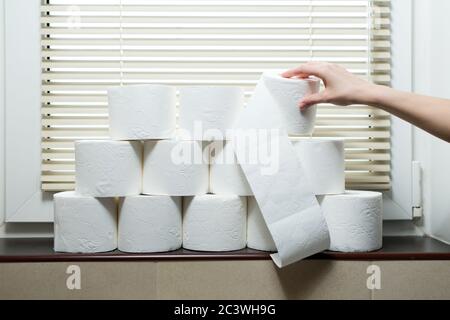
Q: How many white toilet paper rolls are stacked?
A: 12